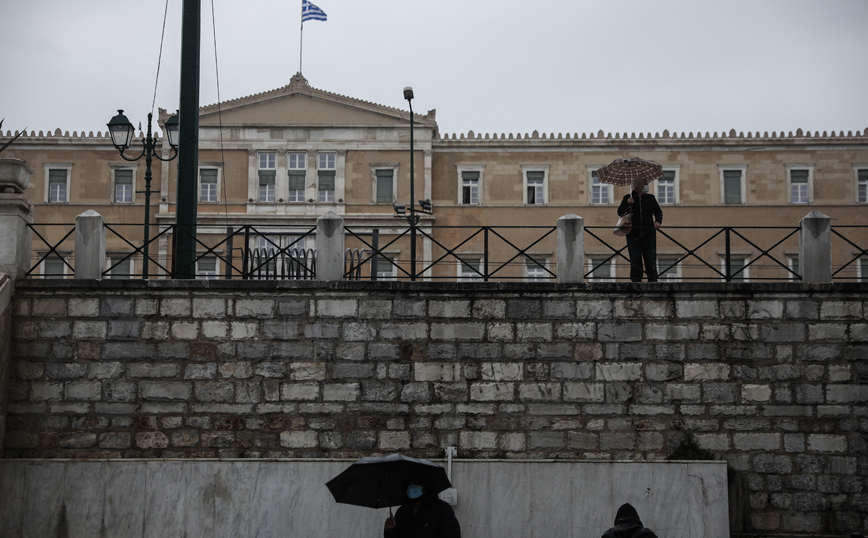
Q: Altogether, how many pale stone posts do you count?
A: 4